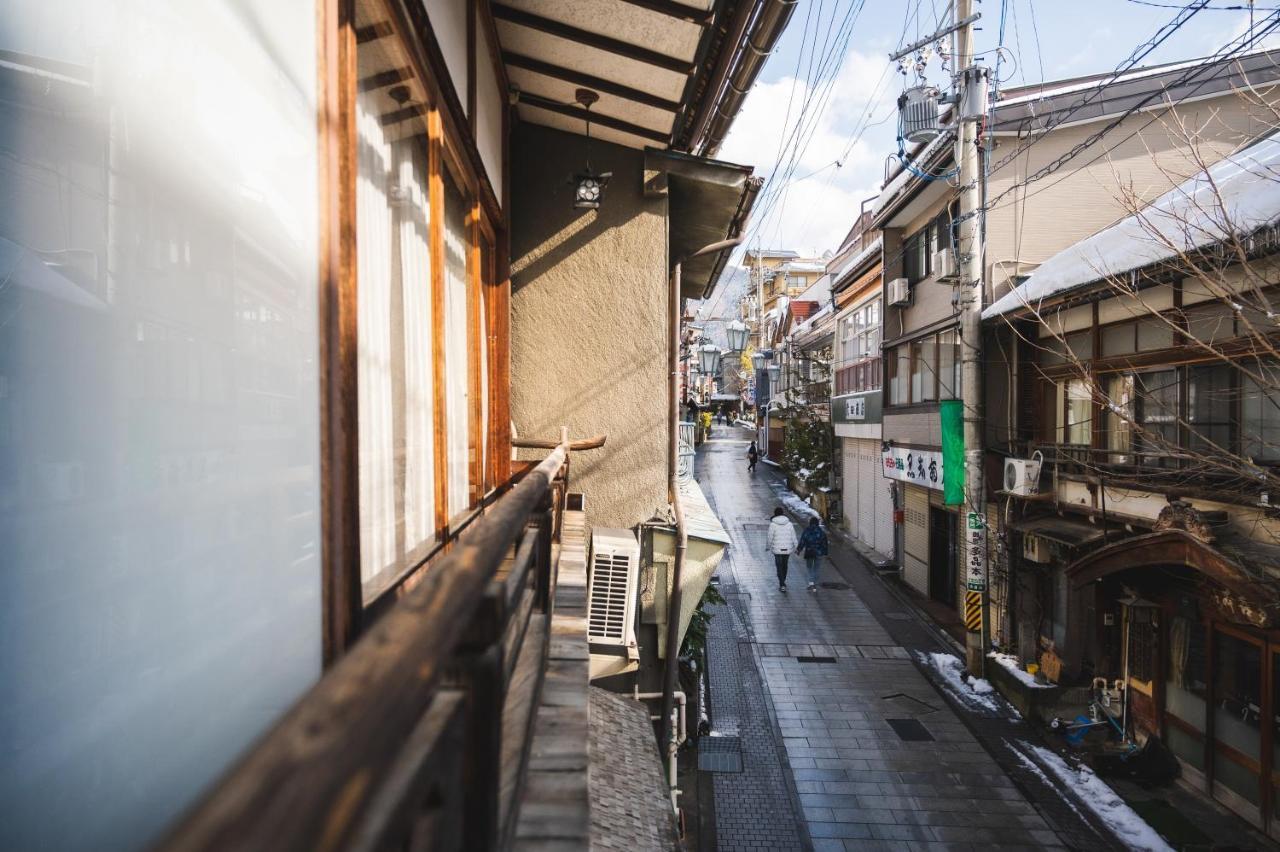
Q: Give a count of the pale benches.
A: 0